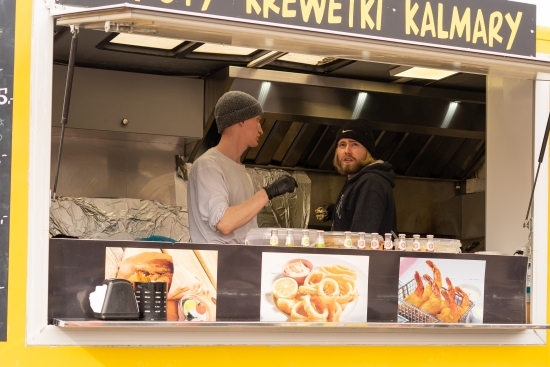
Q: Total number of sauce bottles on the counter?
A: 11